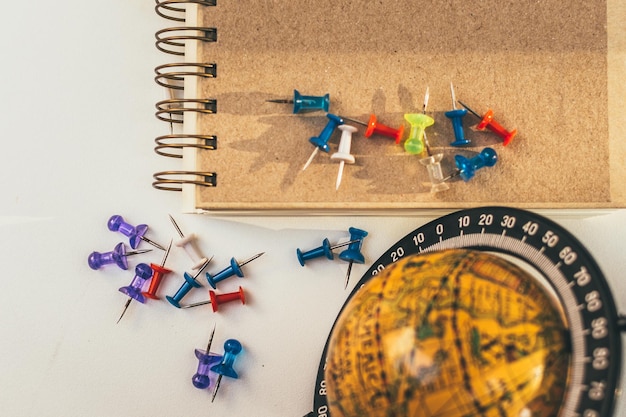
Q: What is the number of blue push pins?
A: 9